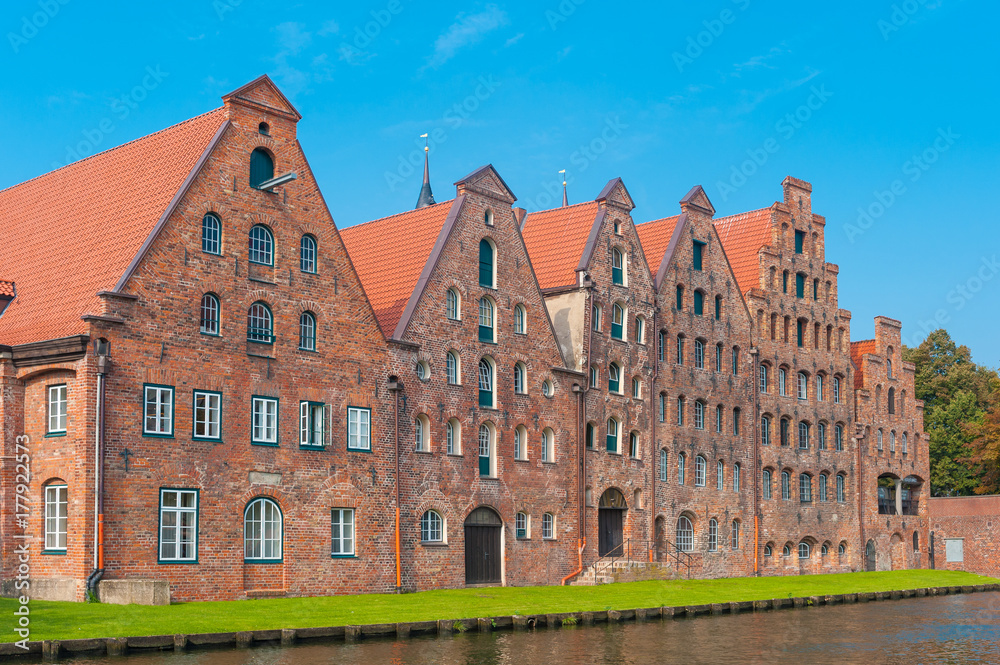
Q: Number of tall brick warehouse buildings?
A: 6